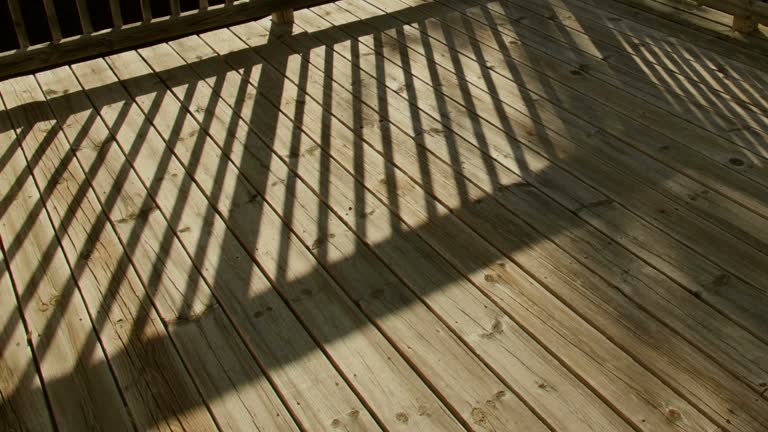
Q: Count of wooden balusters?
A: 8